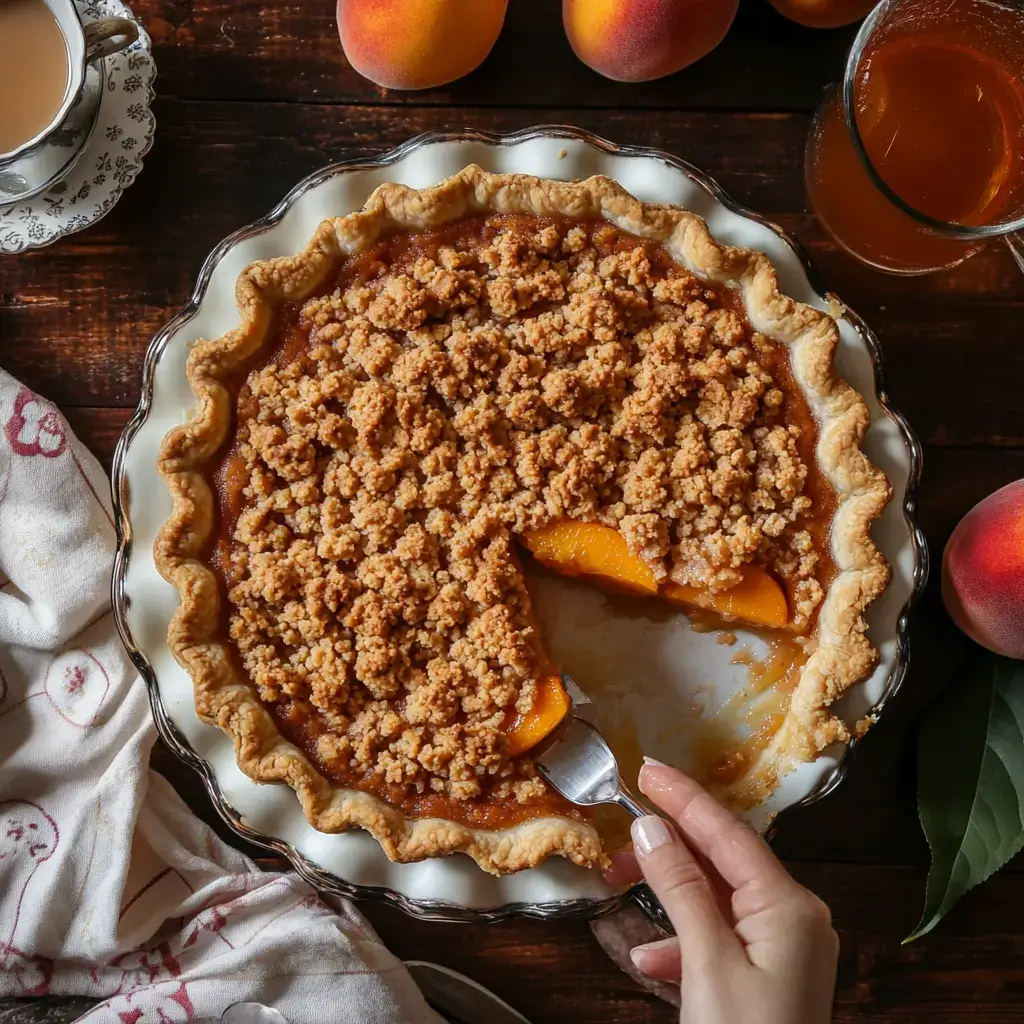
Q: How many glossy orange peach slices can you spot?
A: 3